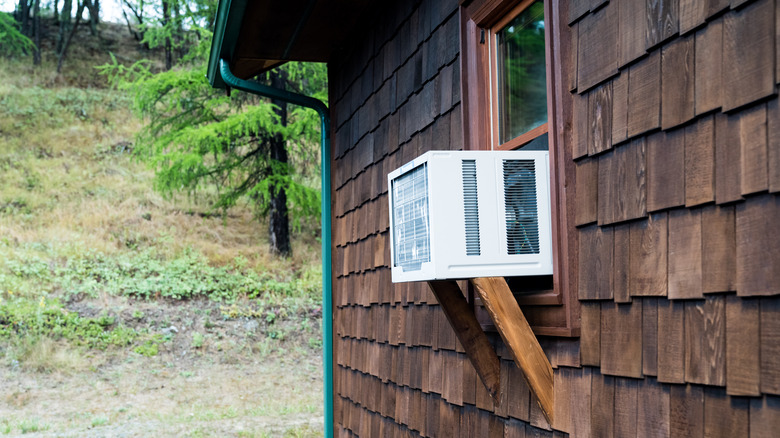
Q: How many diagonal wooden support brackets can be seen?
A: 2